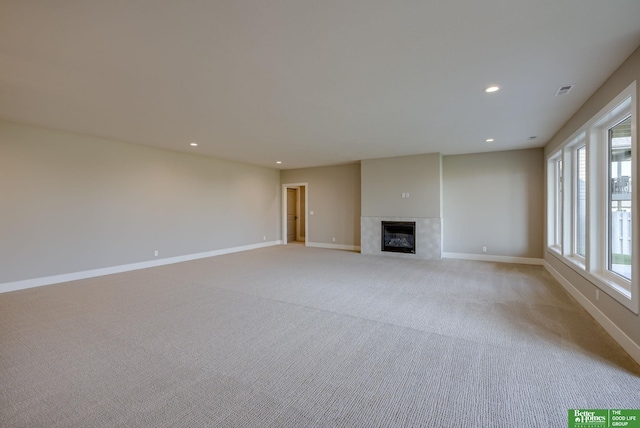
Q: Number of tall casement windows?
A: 3